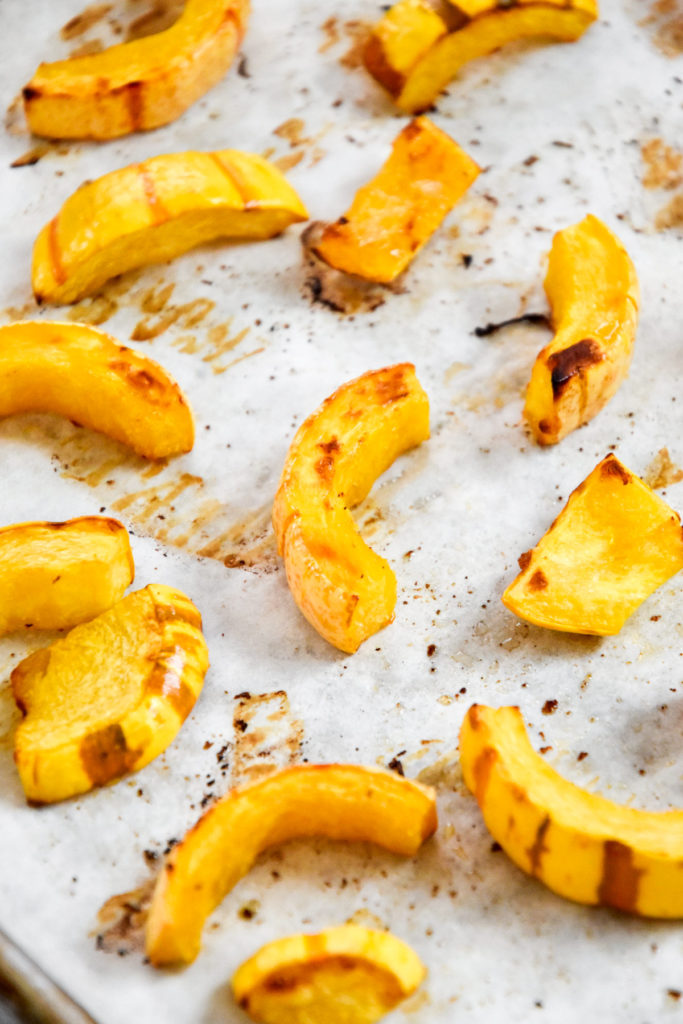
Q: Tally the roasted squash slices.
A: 13